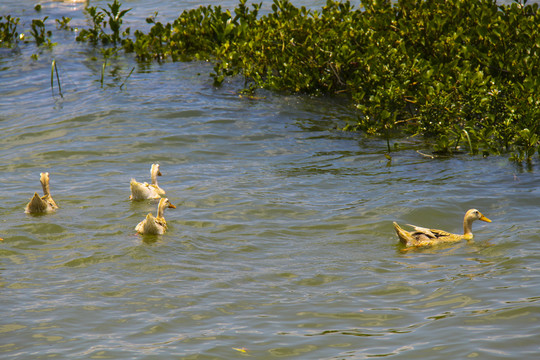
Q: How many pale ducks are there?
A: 4